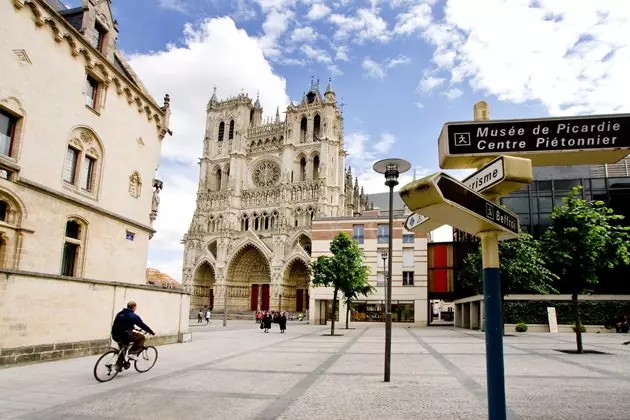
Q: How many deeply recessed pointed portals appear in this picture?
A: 3